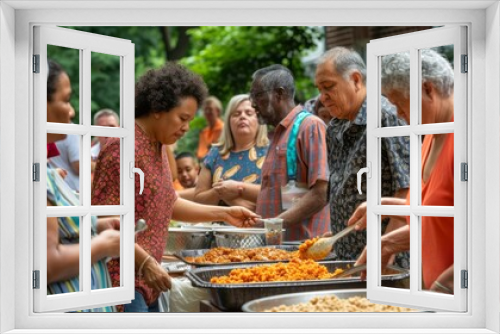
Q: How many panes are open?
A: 2